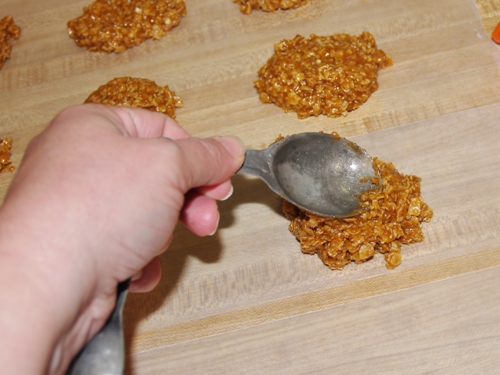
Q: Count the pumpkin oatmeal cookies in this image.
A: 7